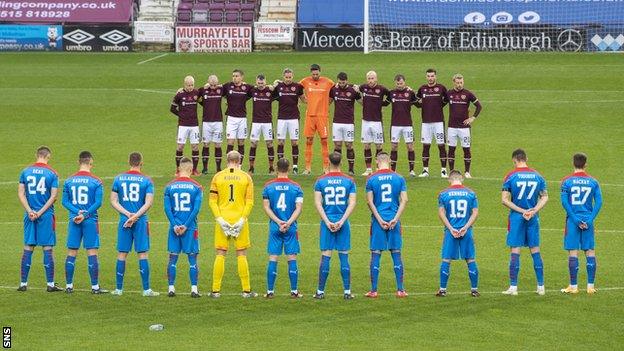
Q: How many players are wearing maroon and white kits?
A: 10